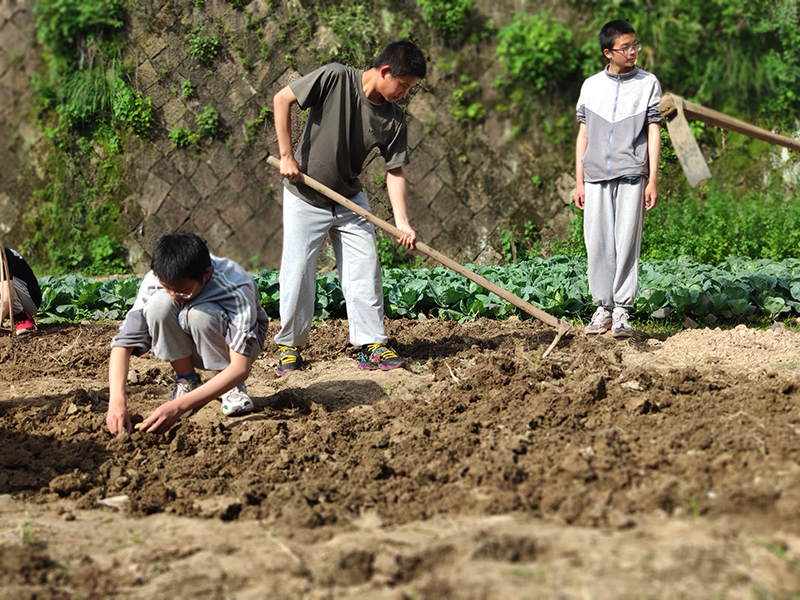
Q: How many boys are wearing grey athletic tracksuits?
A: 2